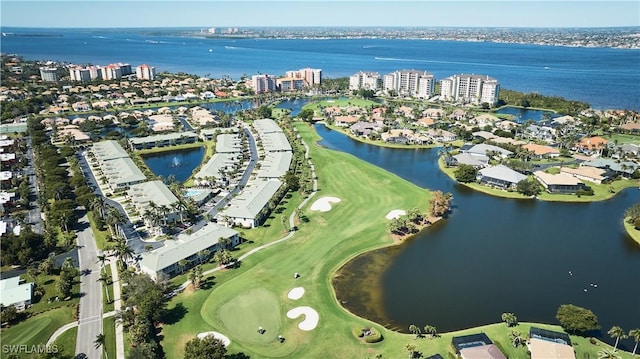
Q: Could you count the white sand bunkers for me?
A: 5